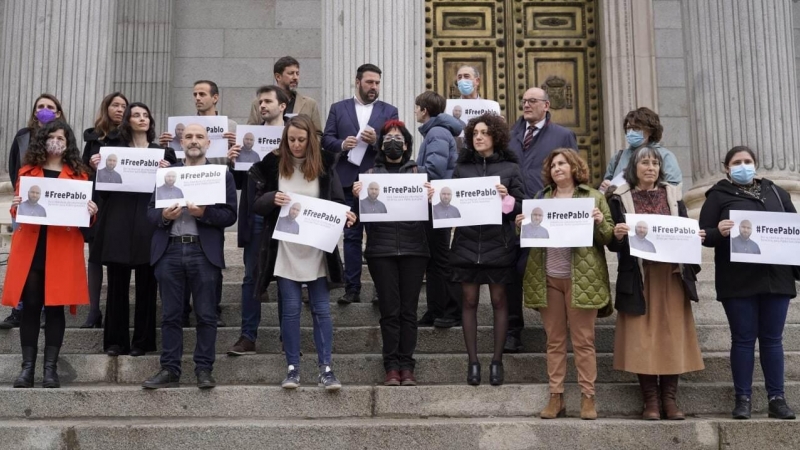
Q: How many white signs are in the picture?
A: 12